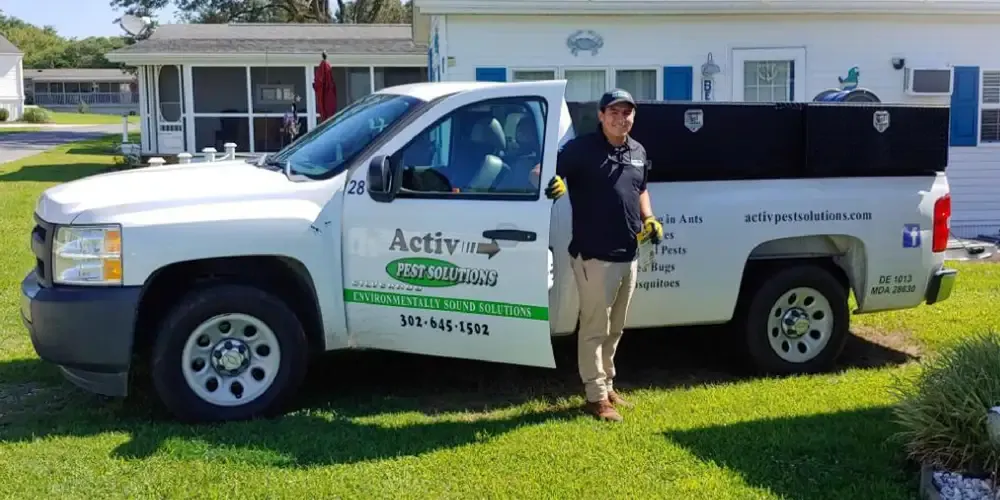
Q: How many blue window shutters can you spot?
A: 3